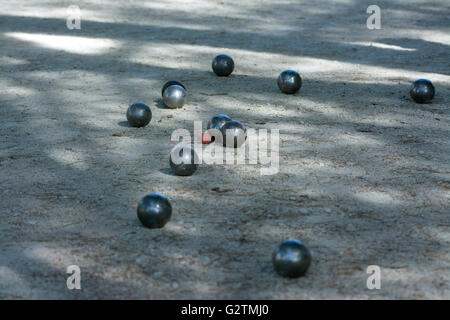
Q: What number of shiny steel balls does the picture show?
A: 11